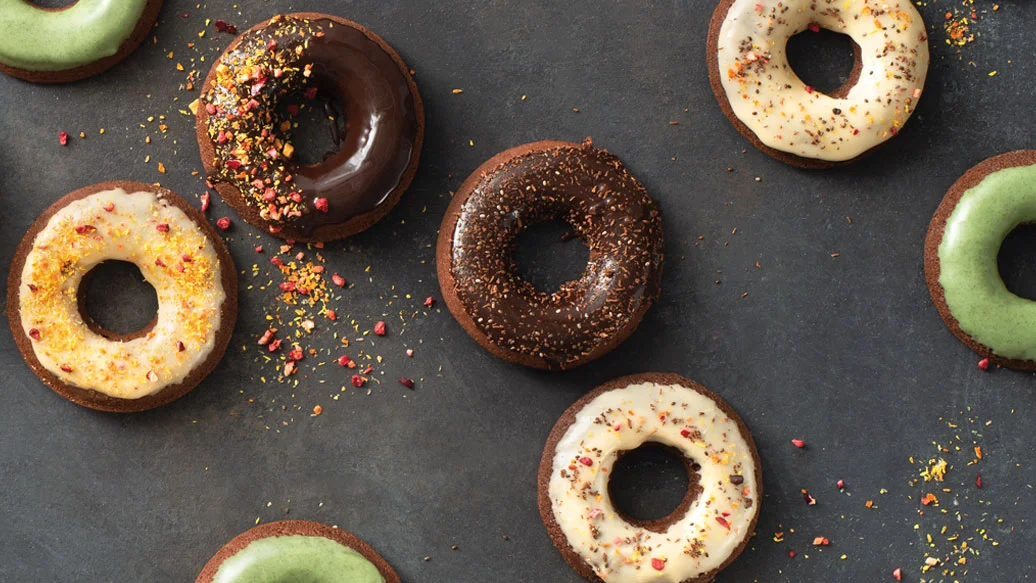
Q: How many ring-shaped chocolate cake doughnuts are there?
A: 8